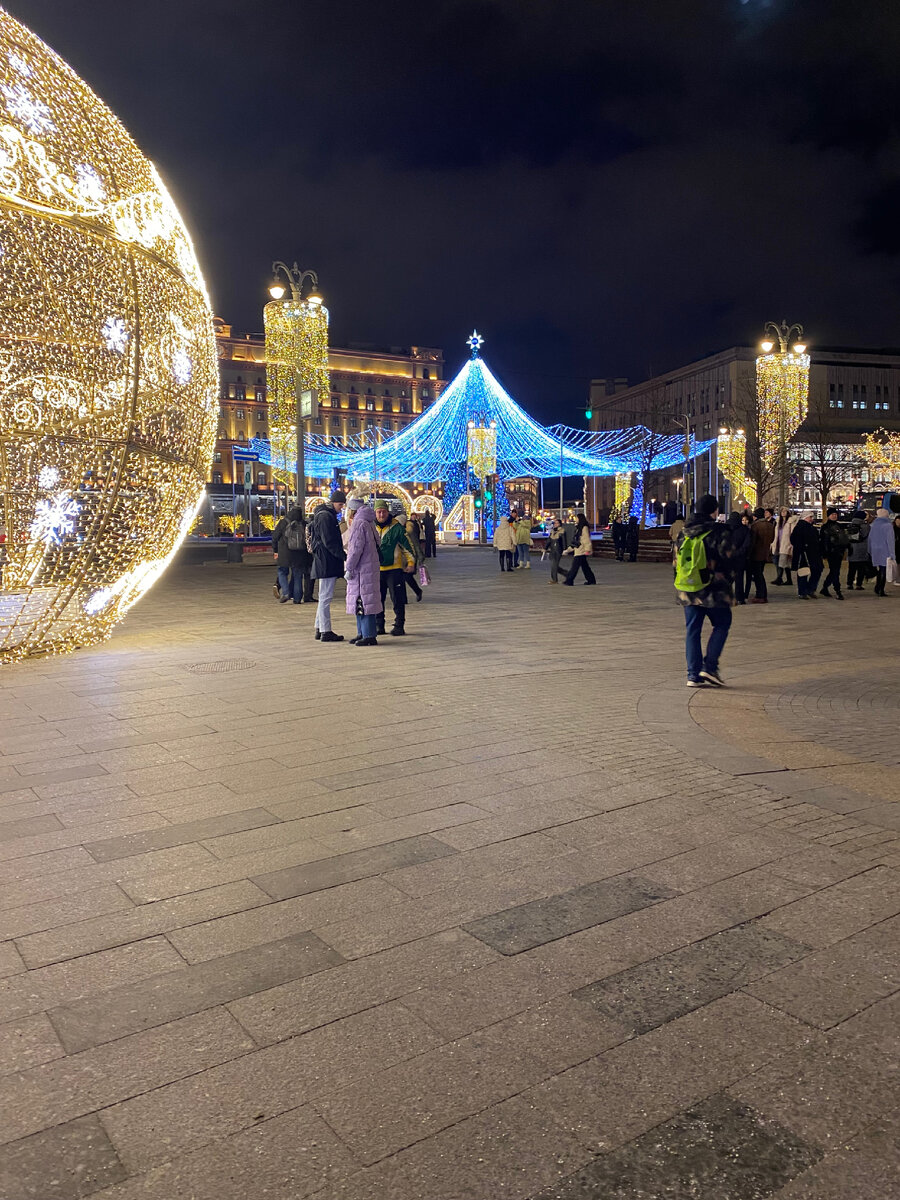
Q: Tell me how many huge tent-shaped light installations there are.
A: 1